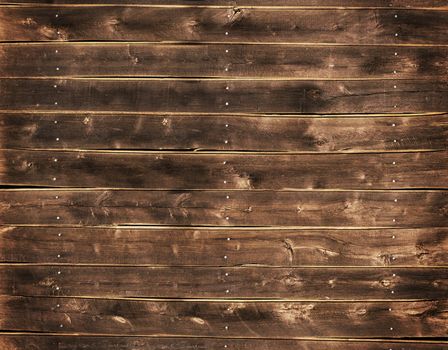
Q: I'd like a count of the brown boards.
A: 11